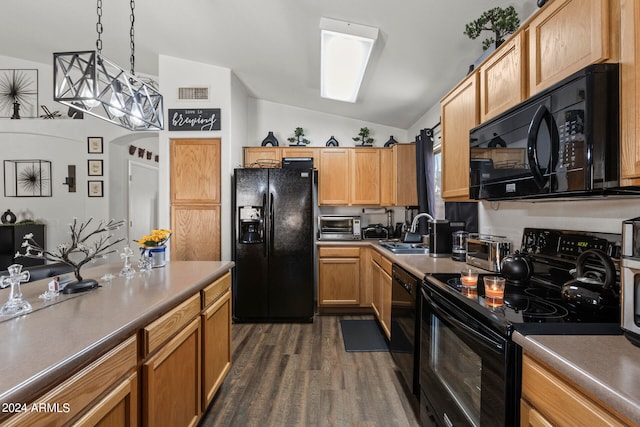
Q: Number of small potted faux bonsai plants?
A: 3